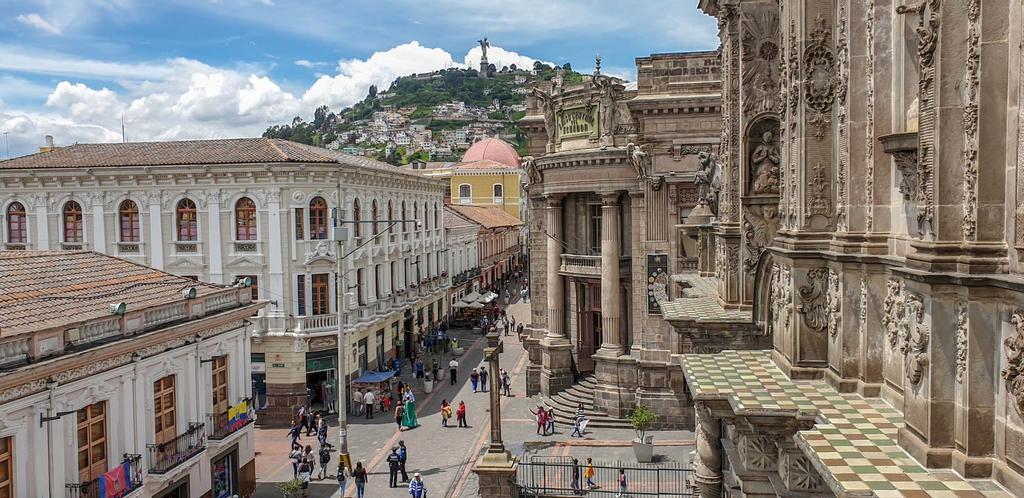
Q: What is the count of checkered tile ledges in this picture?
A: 2